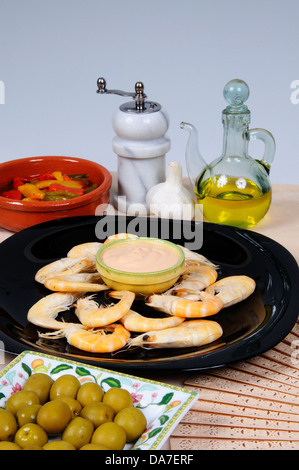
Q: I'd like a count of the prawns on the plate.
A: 13